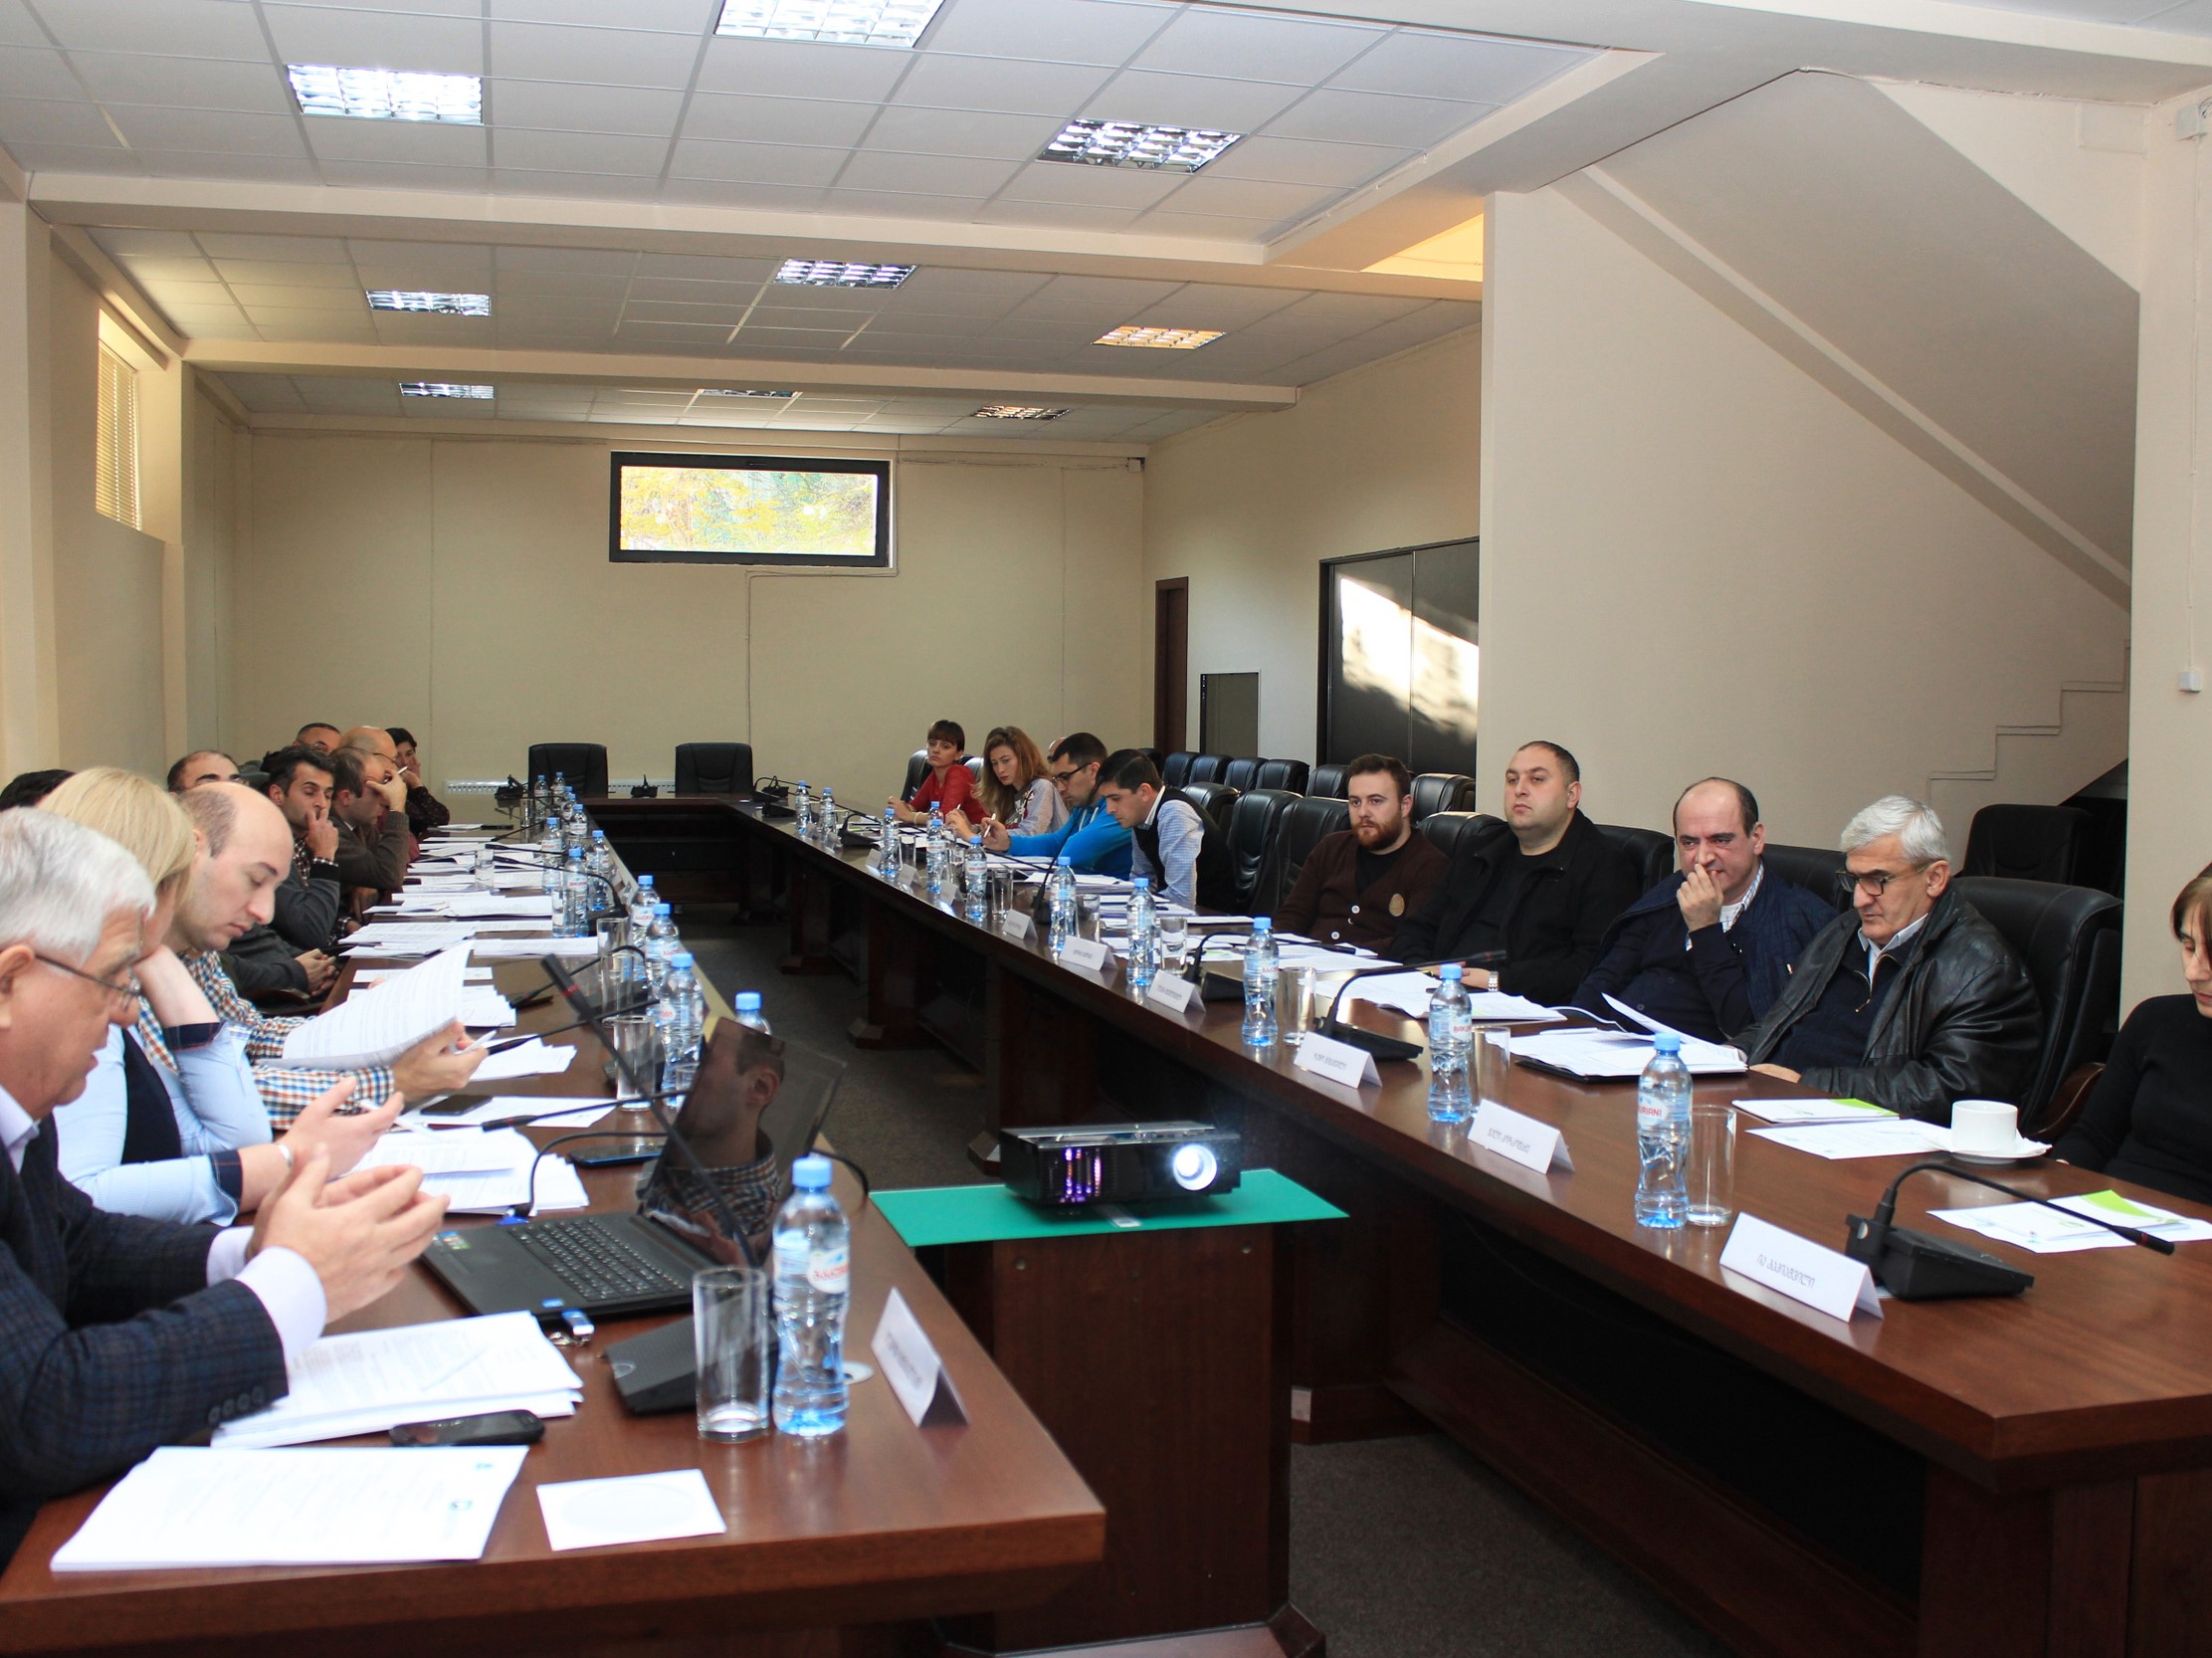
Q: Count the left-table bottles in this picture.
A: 13